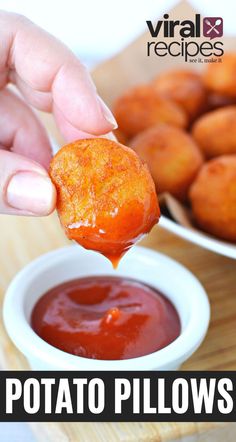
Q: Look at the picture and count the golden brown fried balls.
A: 7